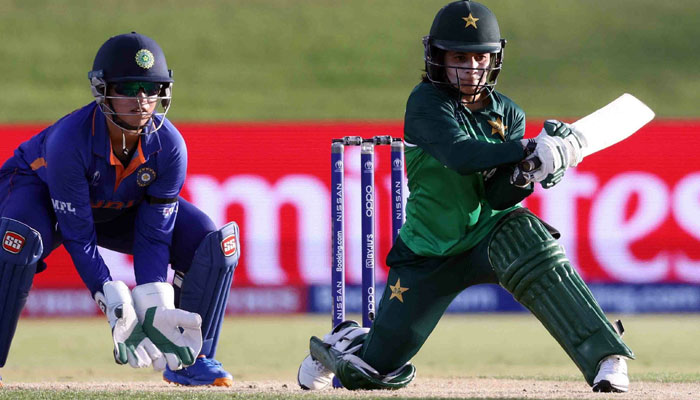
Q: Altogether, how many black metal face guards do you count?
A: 1